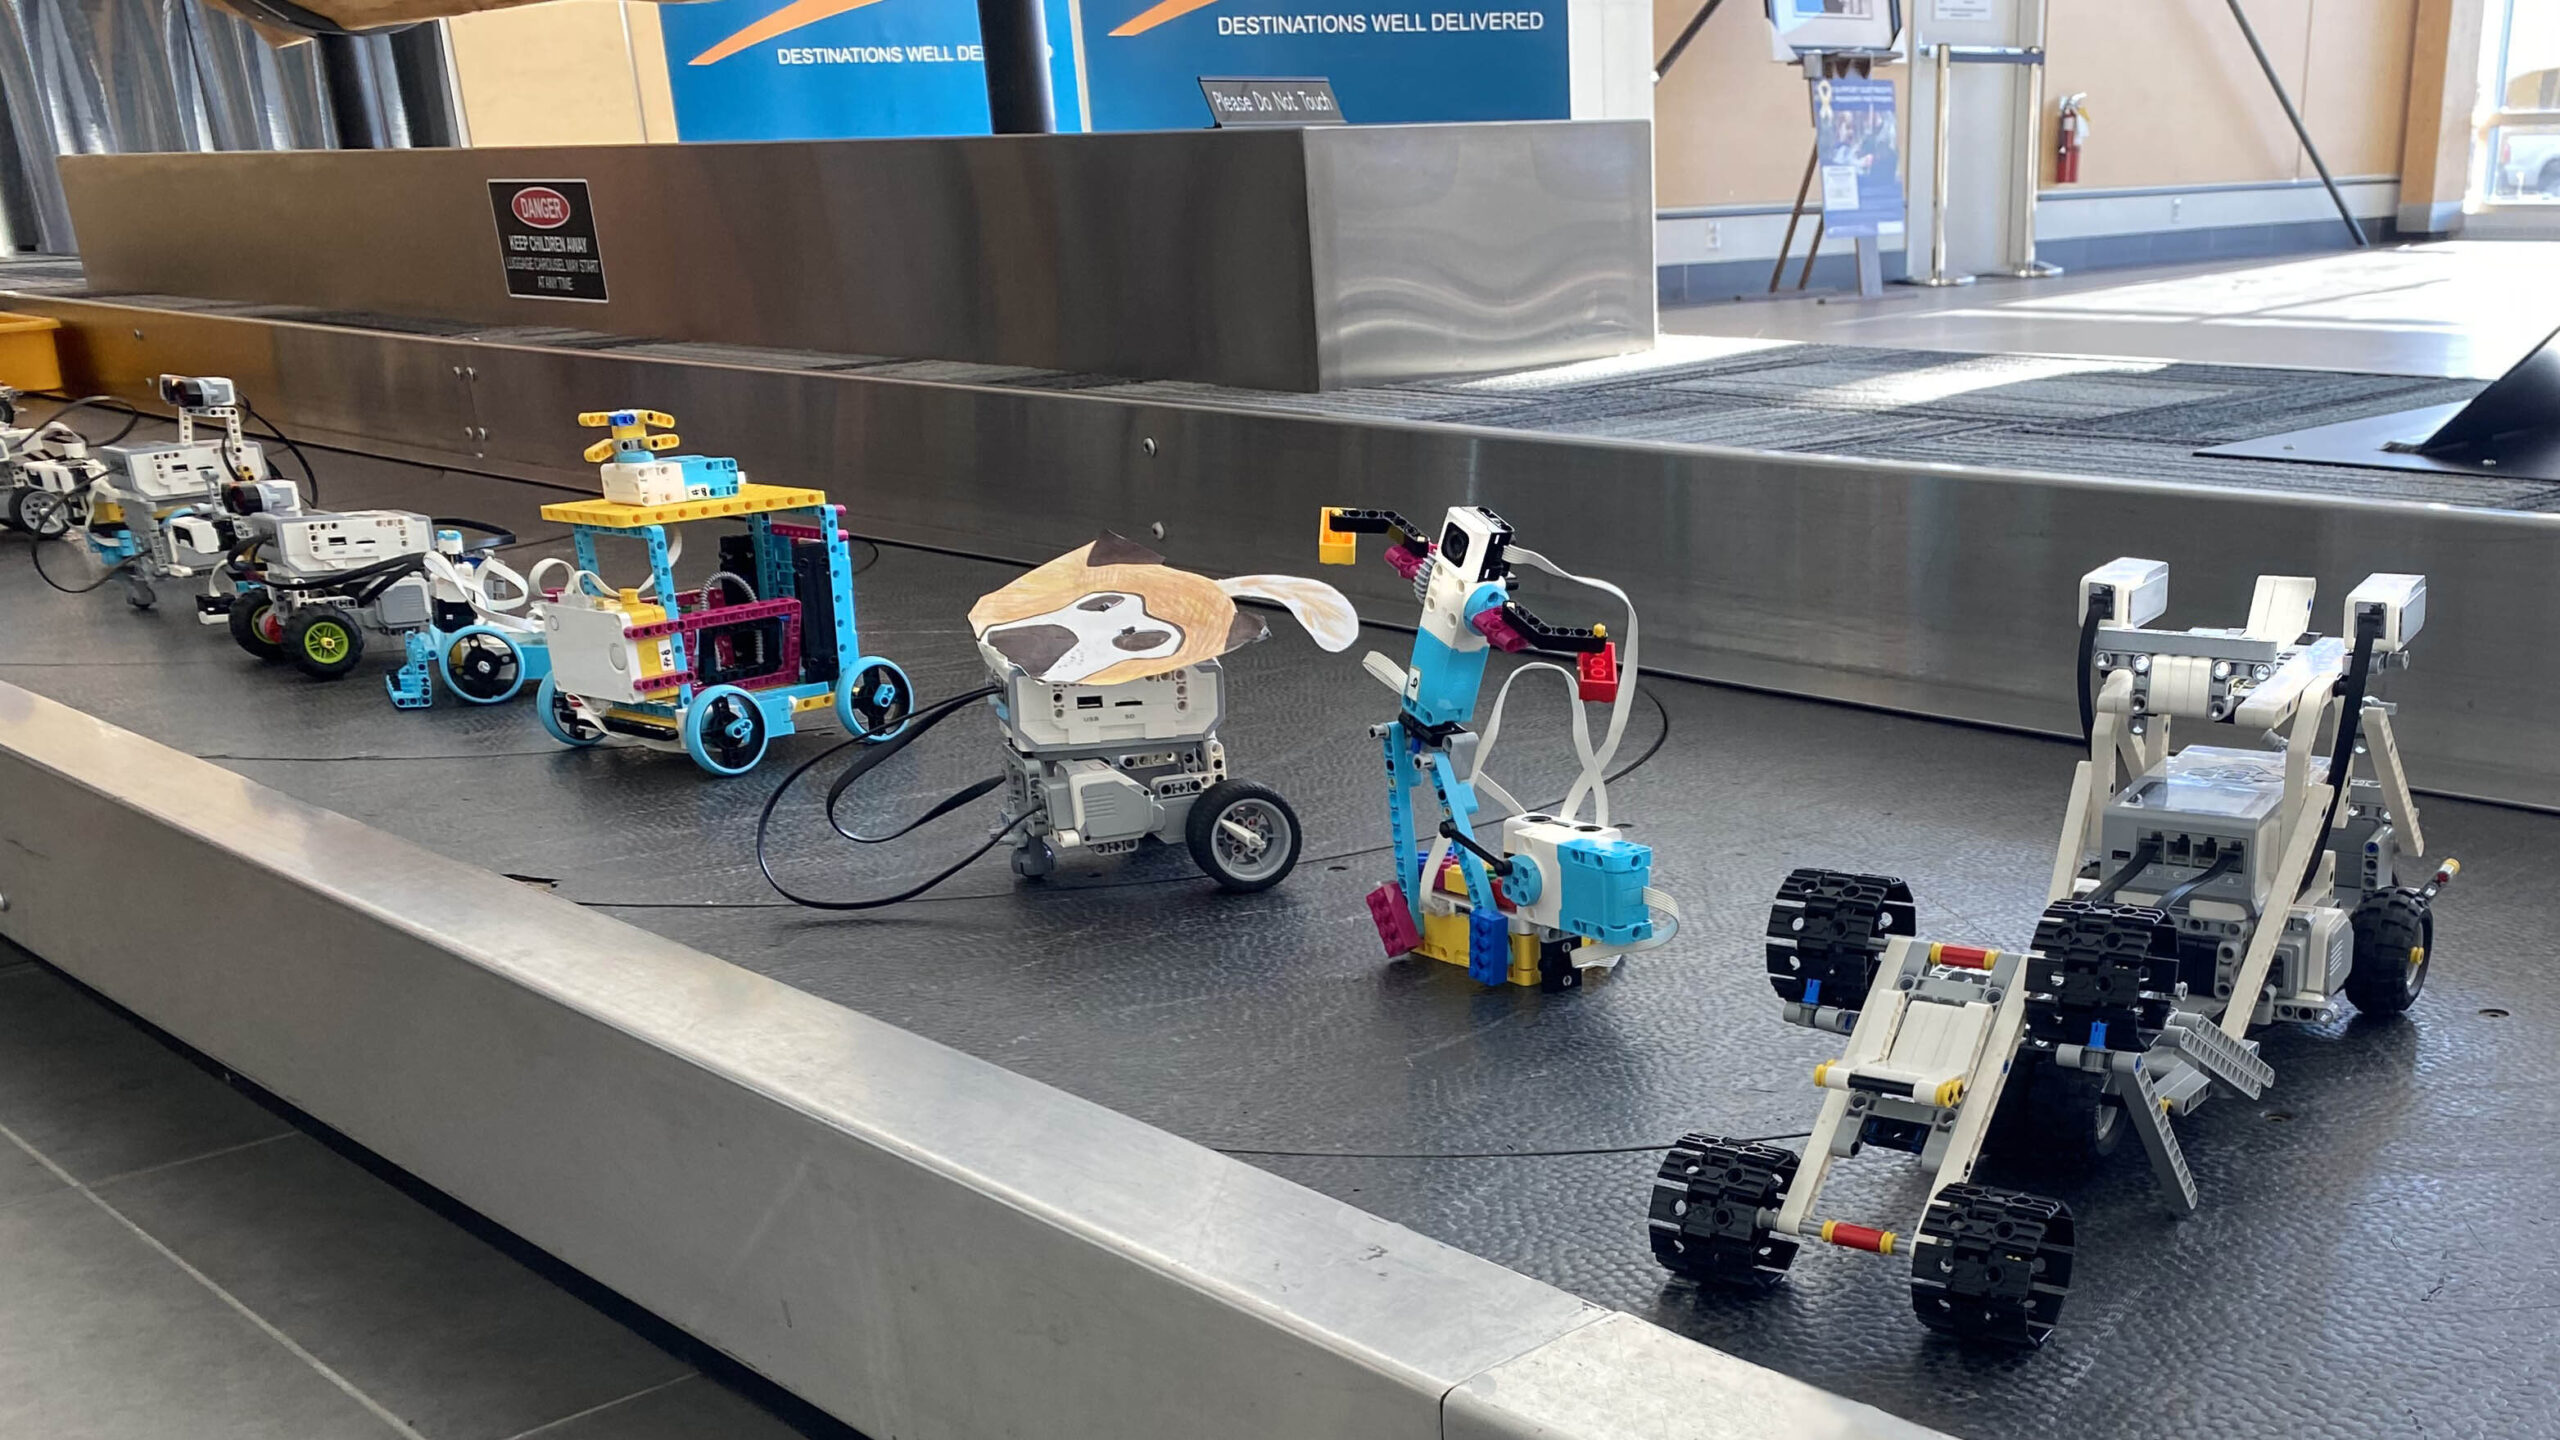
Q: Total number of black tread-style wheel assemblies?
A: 4